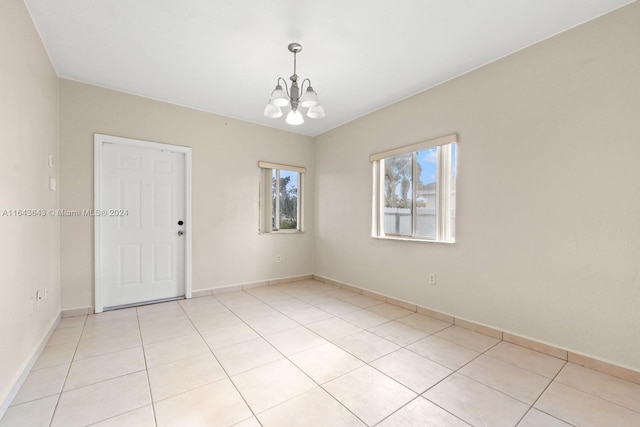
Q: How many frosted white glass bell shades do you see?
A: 5